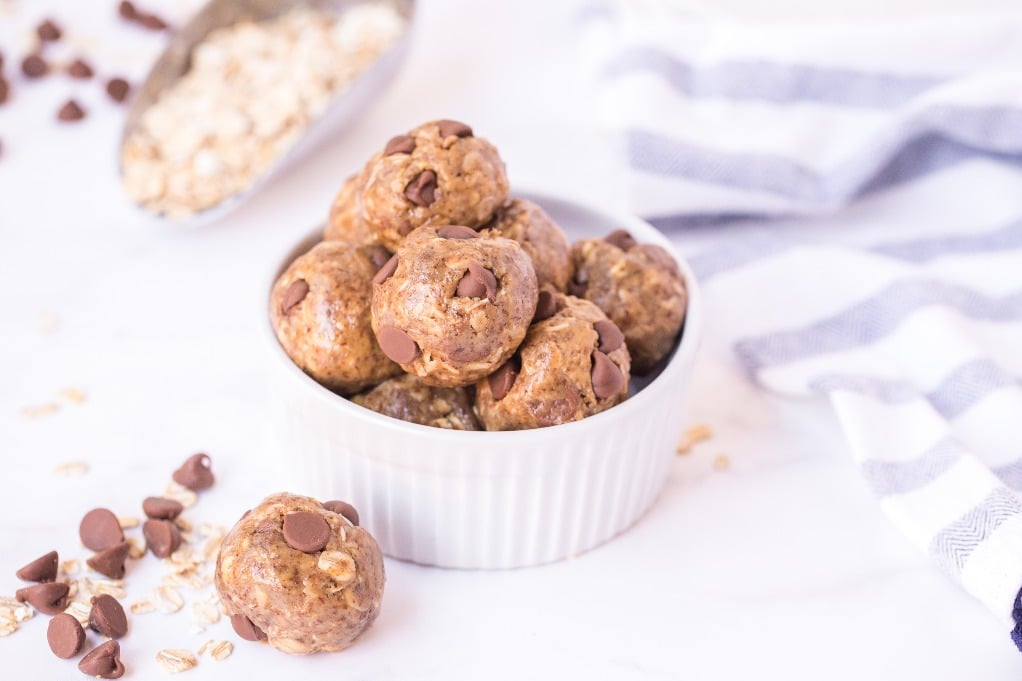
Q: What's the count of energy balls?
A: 9